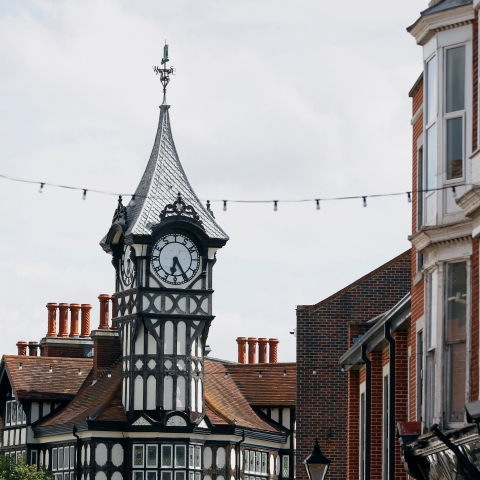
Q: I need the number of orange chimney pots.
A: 11